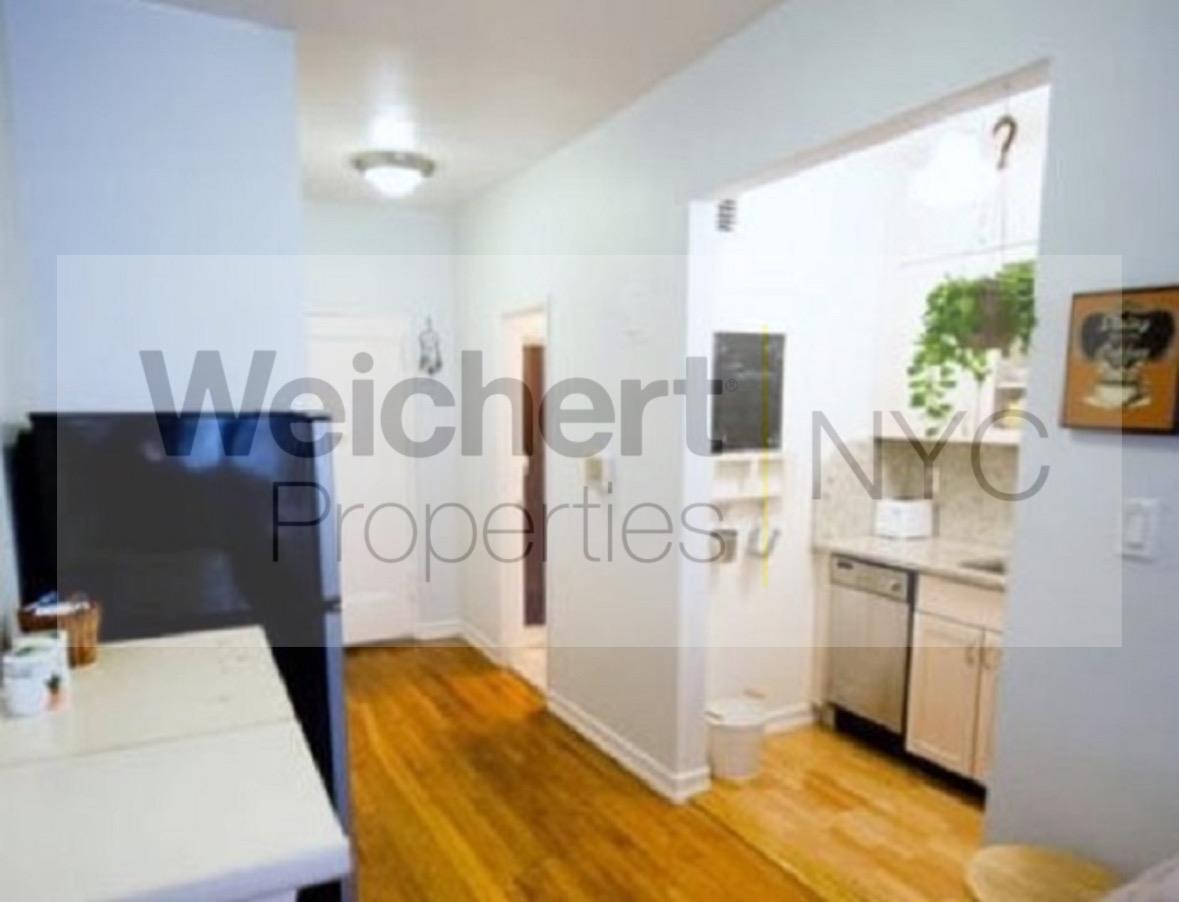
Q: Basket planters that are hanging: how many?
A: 1